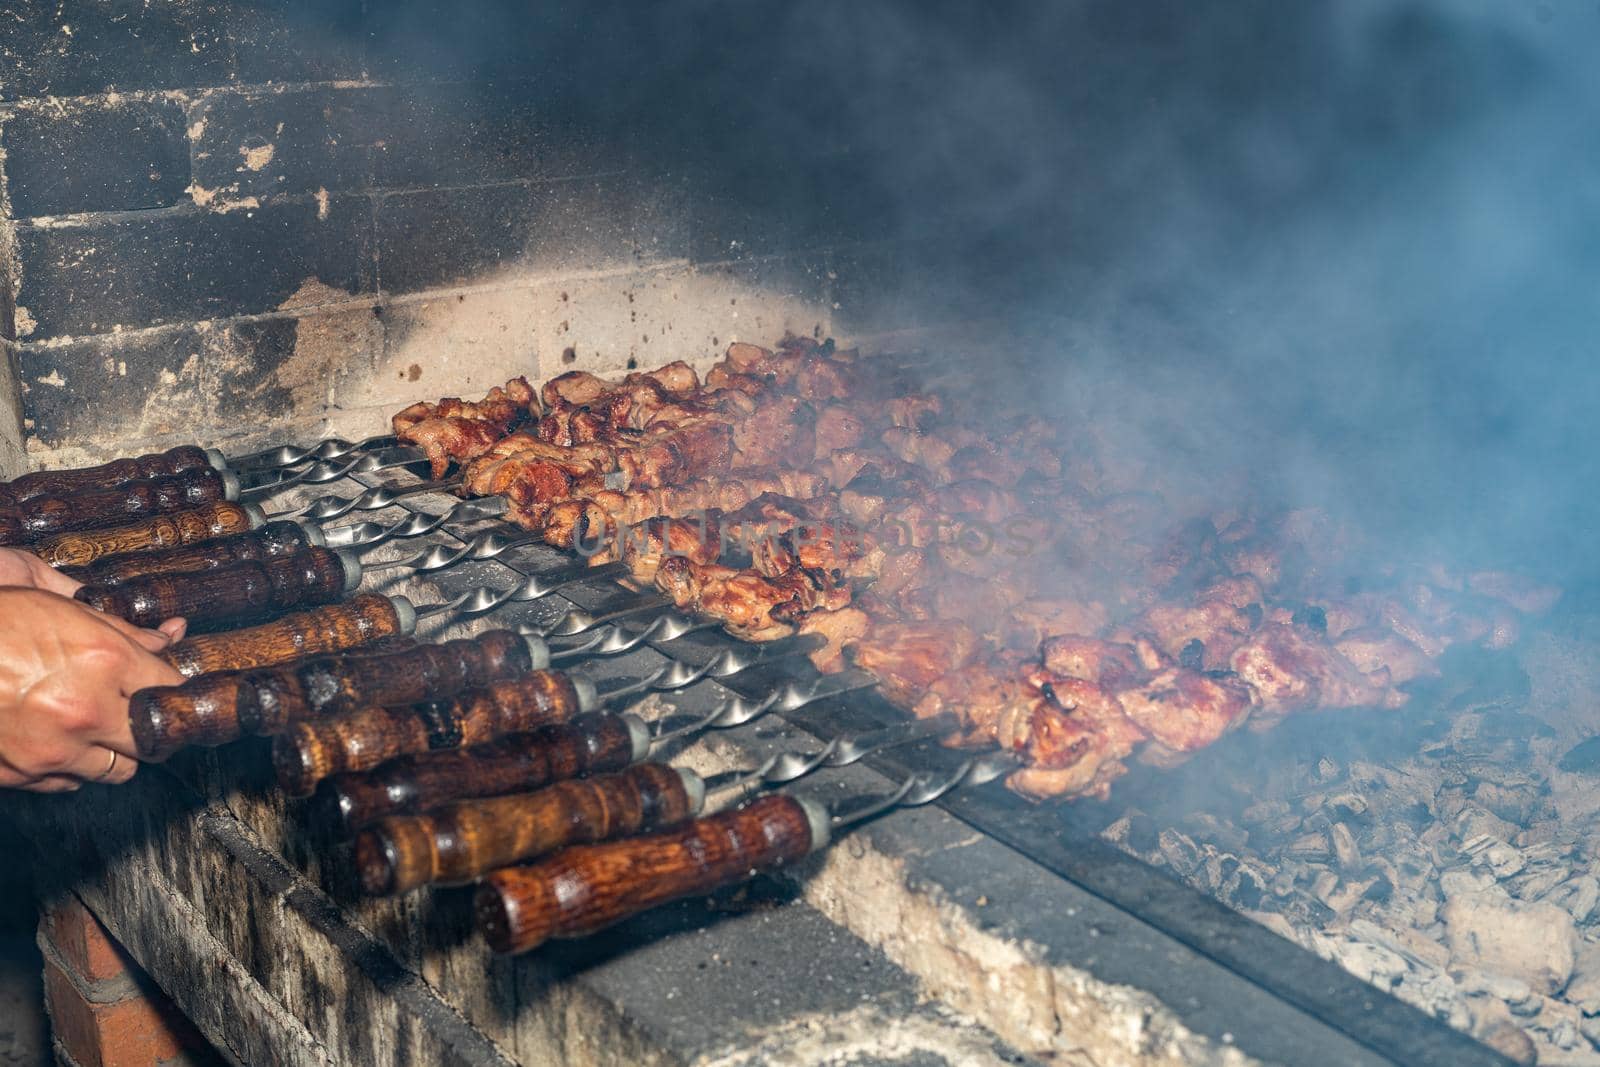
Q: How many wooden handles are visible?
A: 12